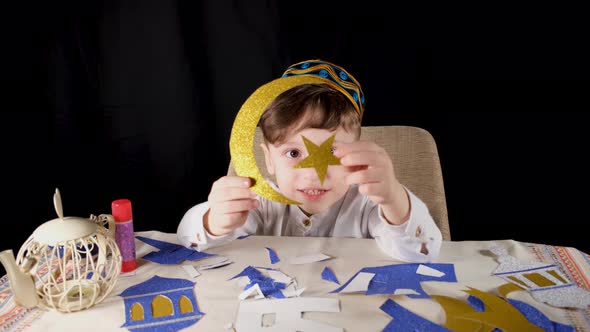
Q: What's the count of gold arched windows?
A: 3